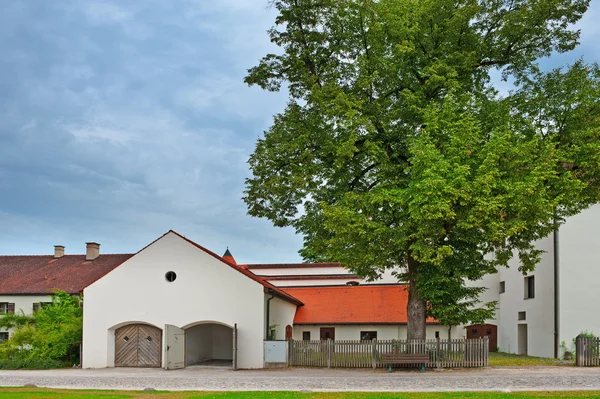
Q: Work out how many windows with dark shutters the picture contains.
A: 2